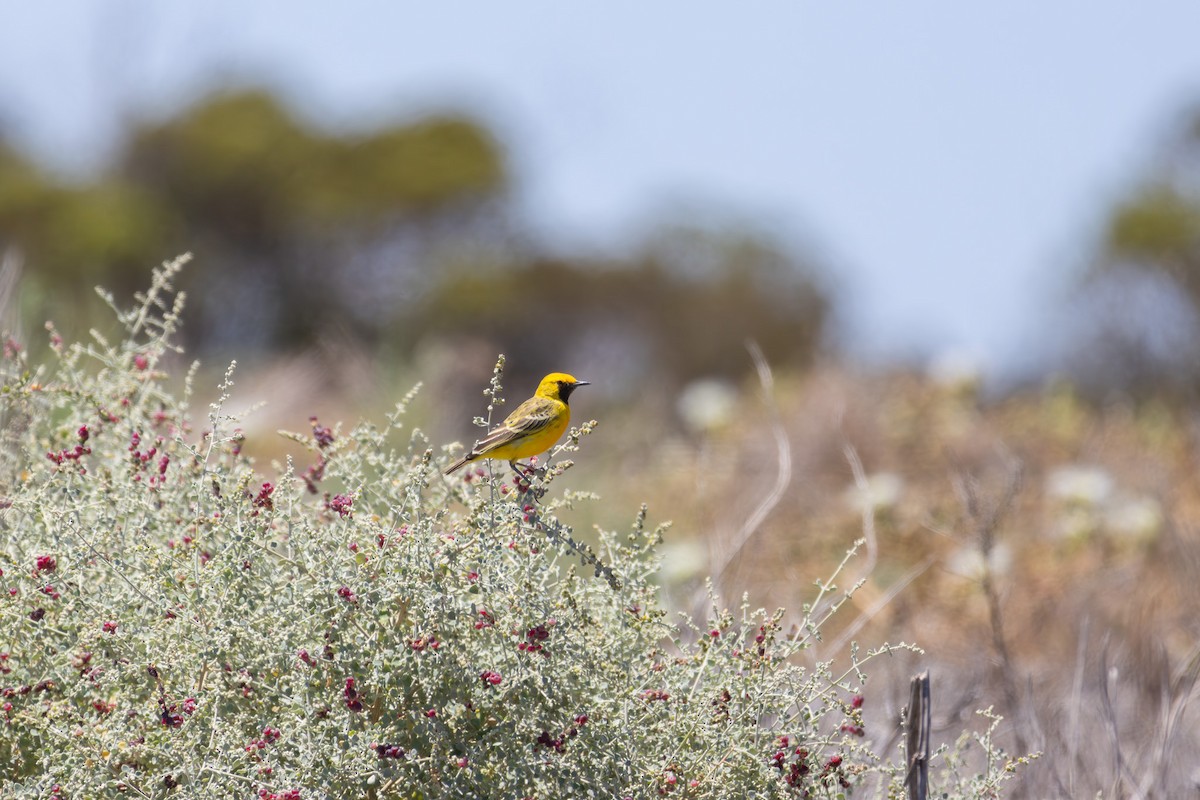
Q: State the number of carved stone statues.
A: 0